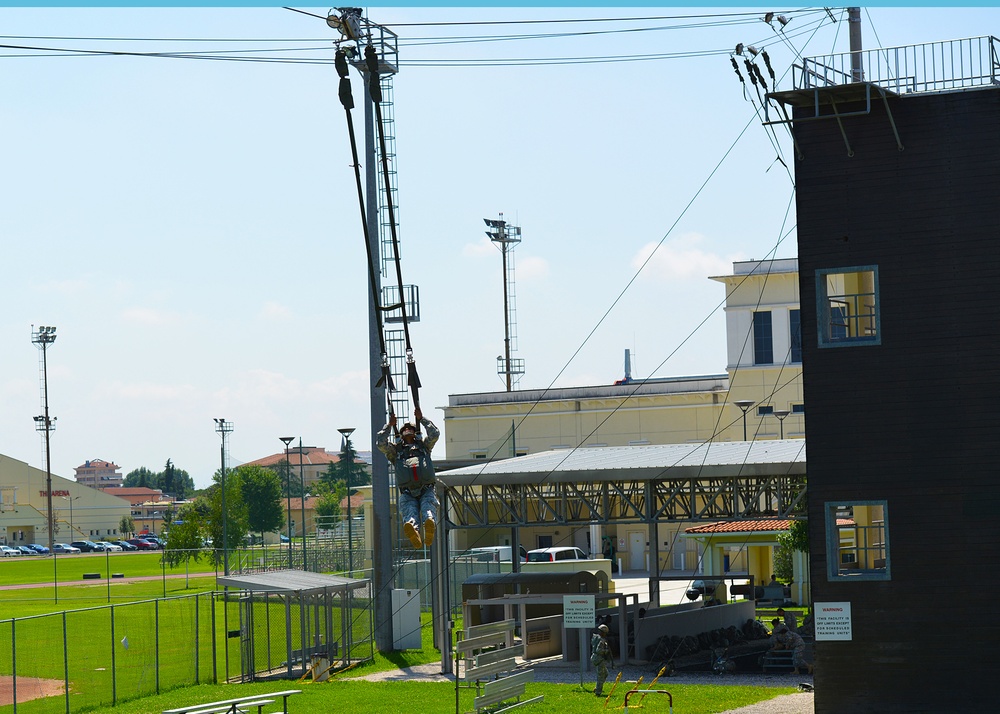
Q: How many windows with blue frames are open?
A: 2